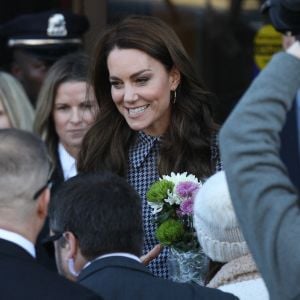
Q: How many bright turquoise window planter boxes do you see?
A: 0